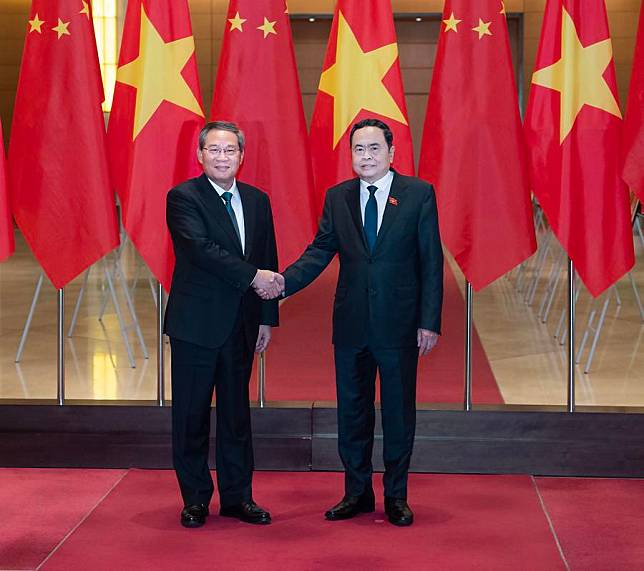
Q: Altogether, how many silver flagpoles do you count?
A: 5